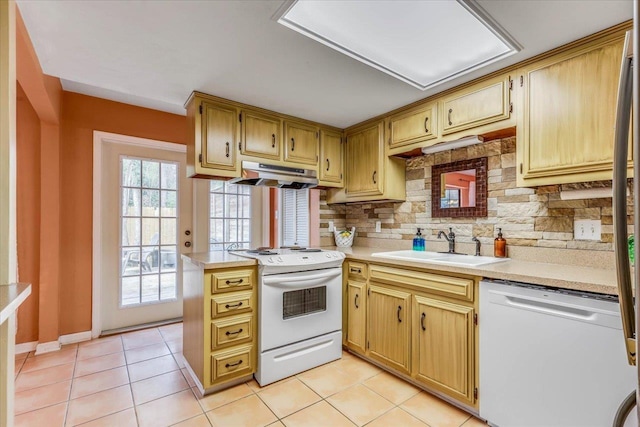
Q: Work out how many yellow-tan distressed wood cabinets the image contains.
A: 11